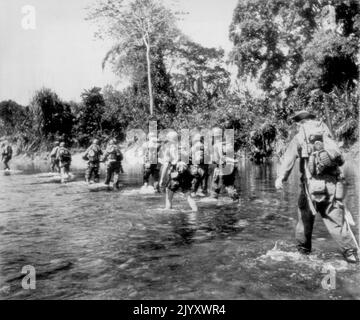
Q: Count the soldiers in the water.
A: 10